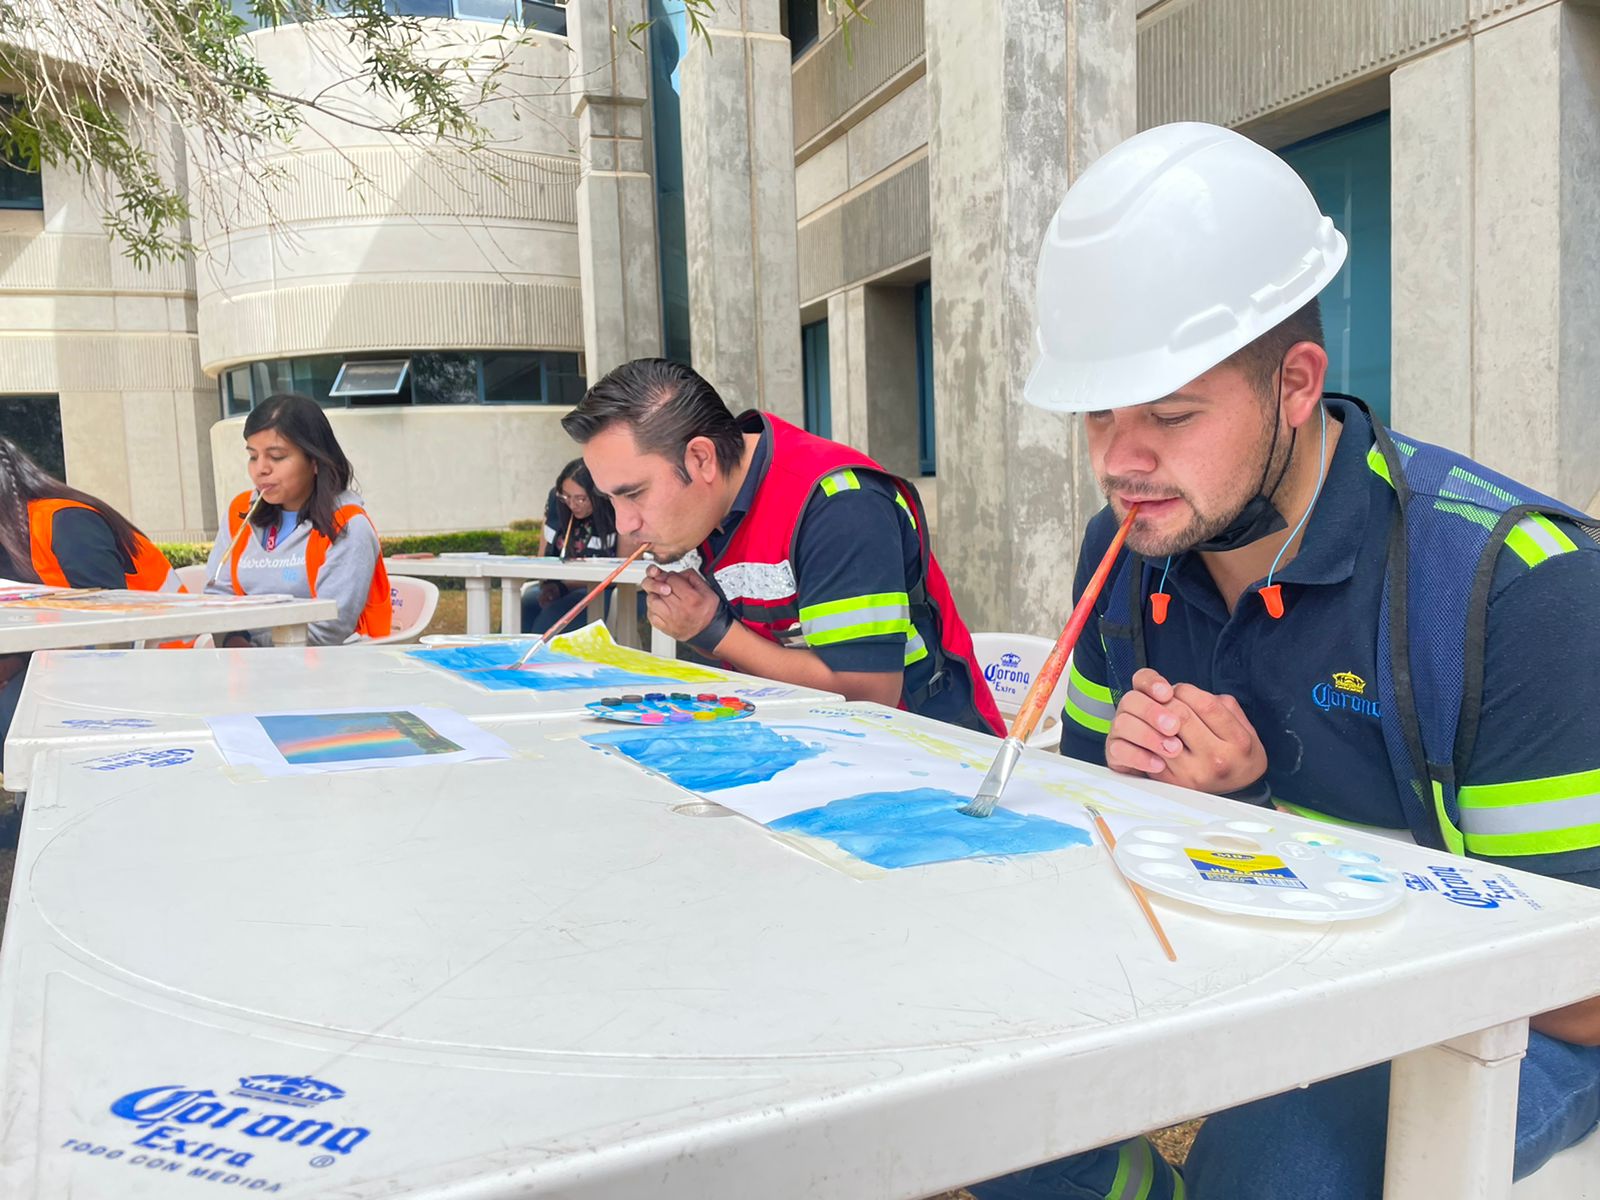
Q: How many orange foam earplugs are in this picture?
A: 2